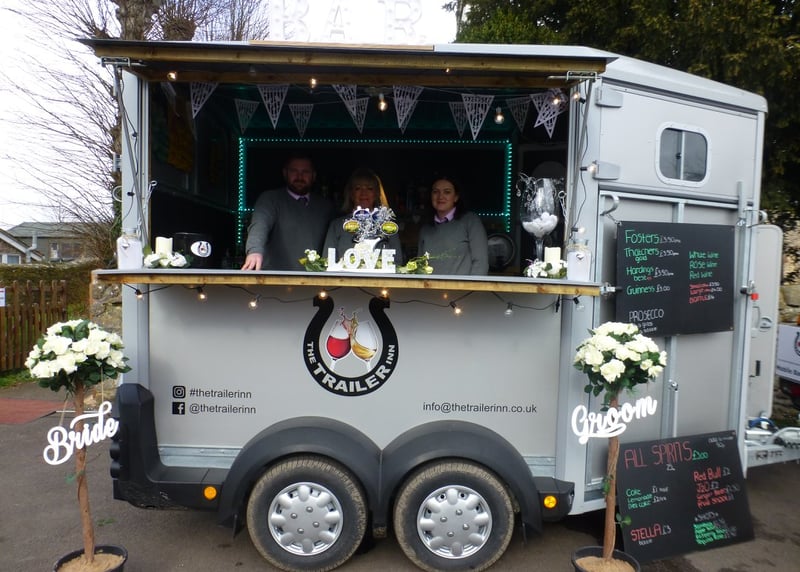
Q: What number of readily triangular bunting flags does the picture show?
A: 13